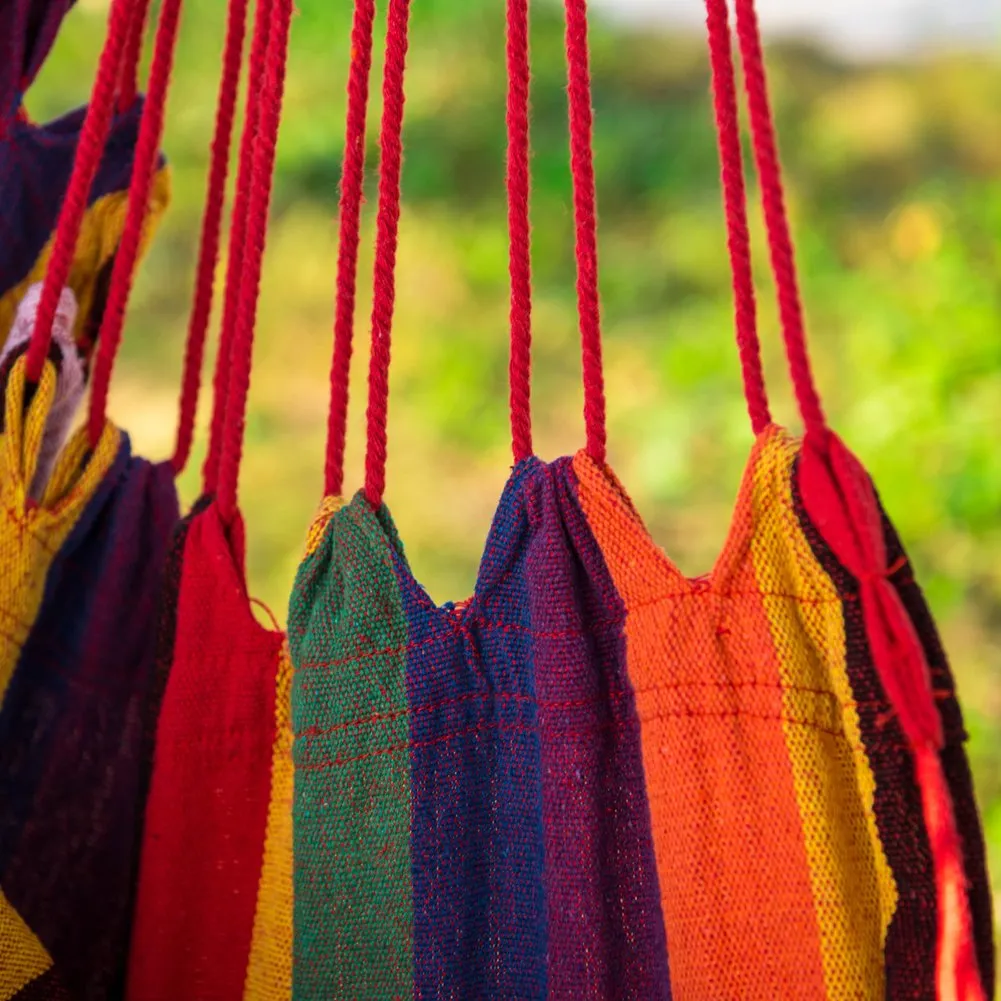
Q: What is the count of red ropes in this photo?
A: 12